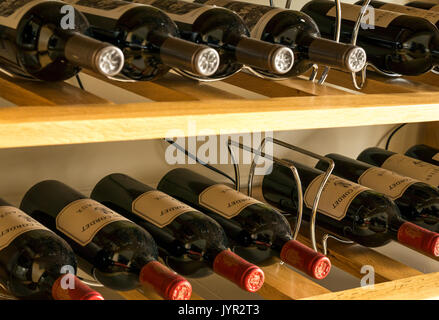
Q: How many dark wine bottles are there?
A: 15